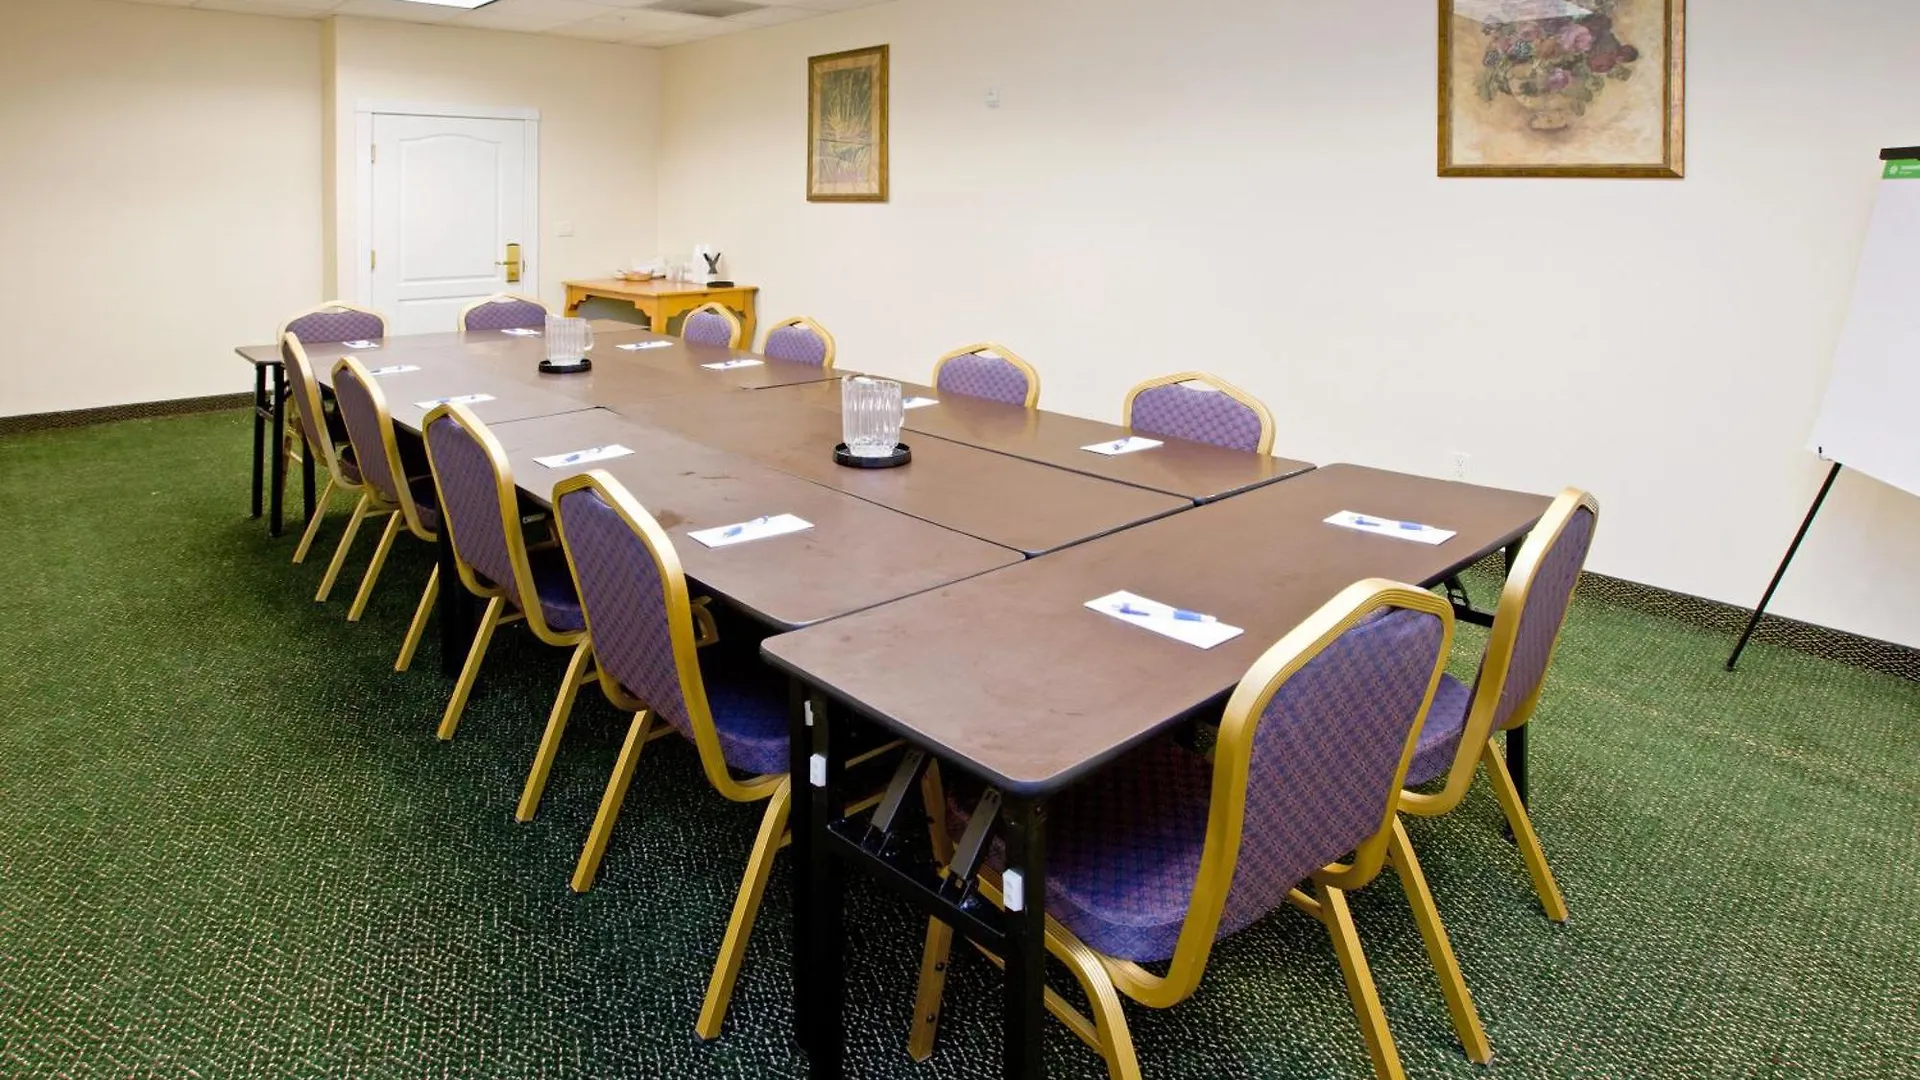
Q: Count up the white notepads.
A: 12